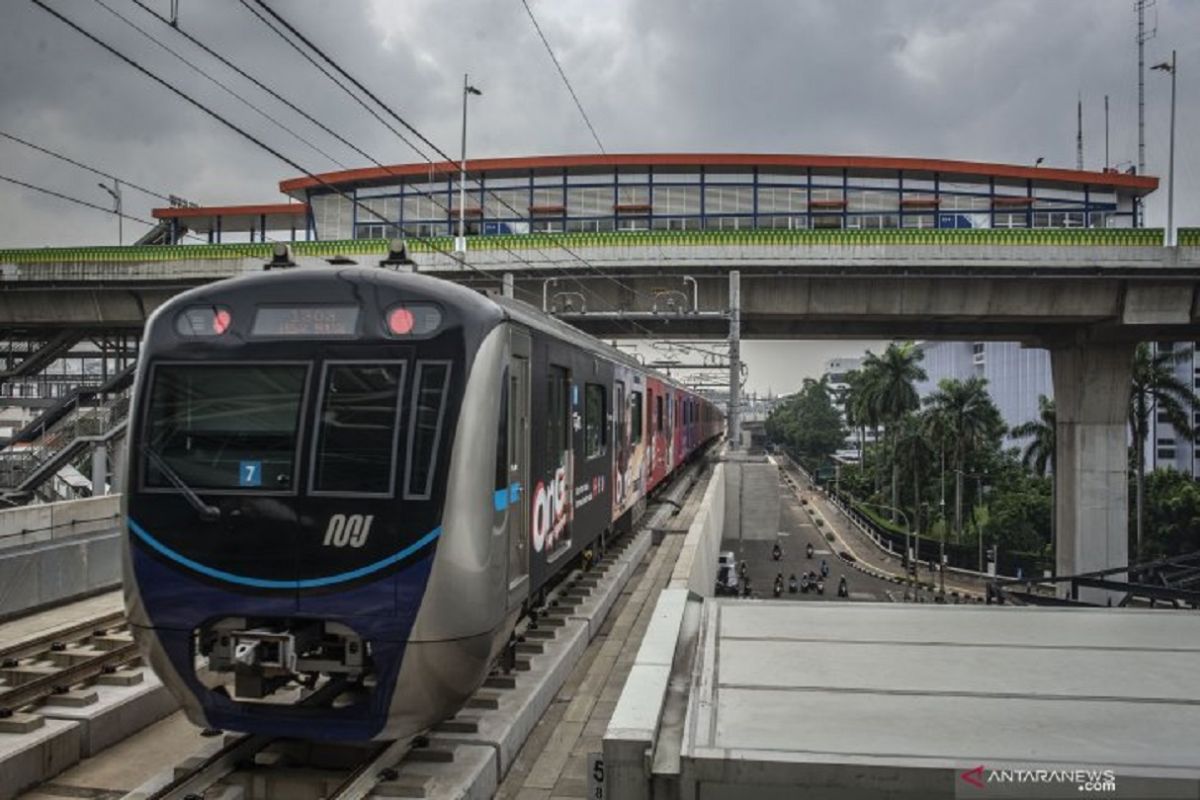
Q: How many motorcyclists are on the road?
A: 11